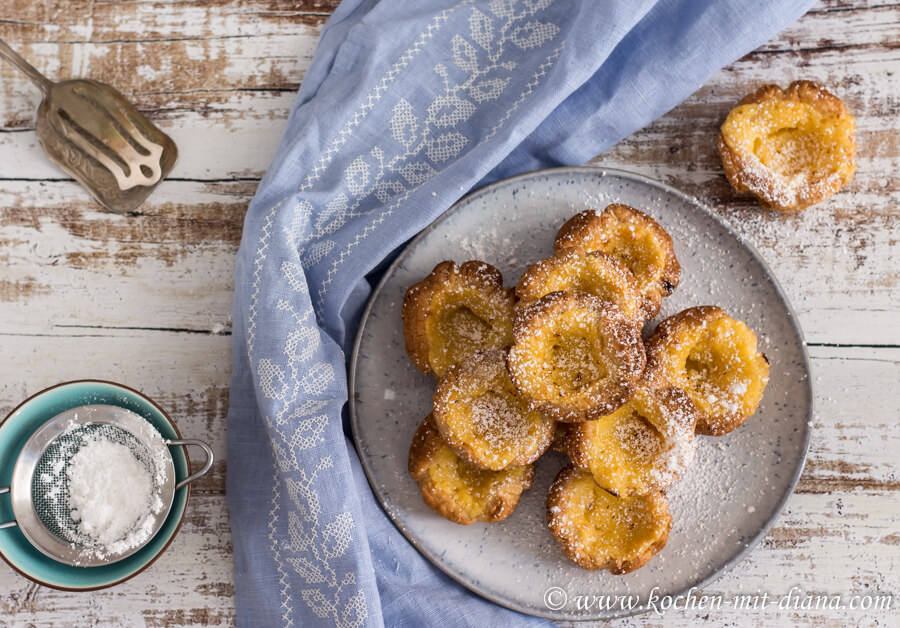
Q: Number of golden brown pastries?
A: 10